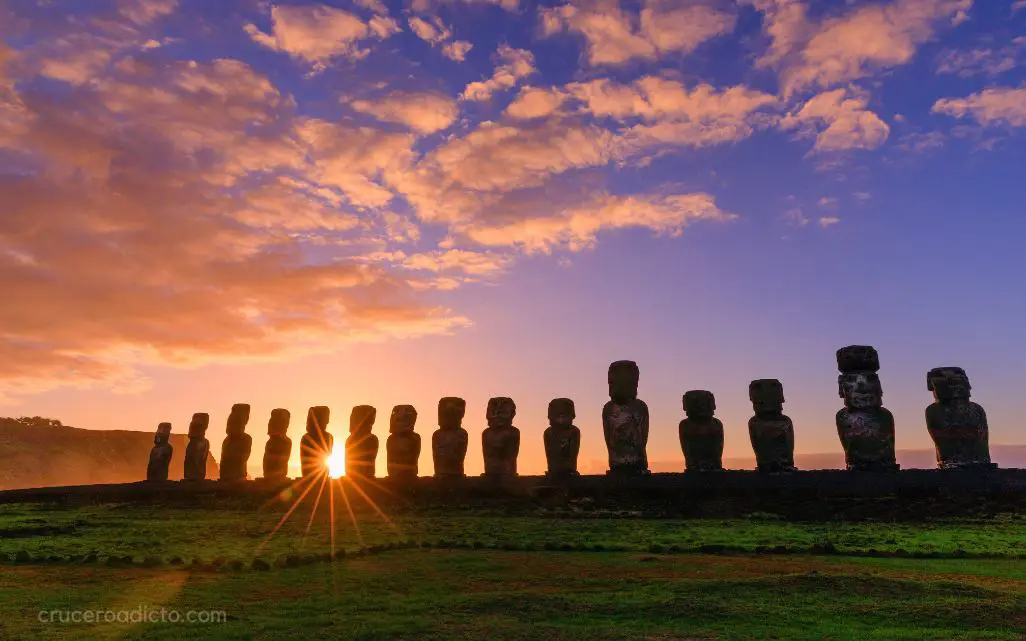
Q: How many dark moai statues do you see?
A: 15